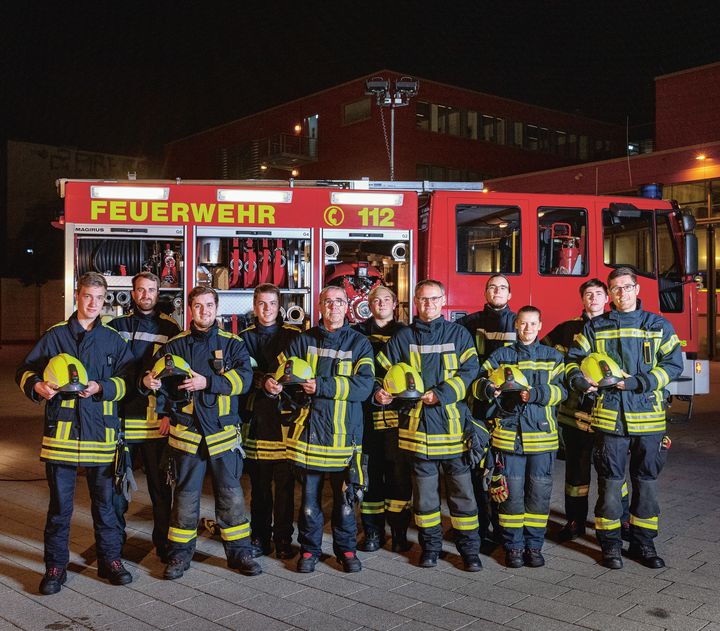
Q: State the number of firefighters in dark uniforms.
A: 11